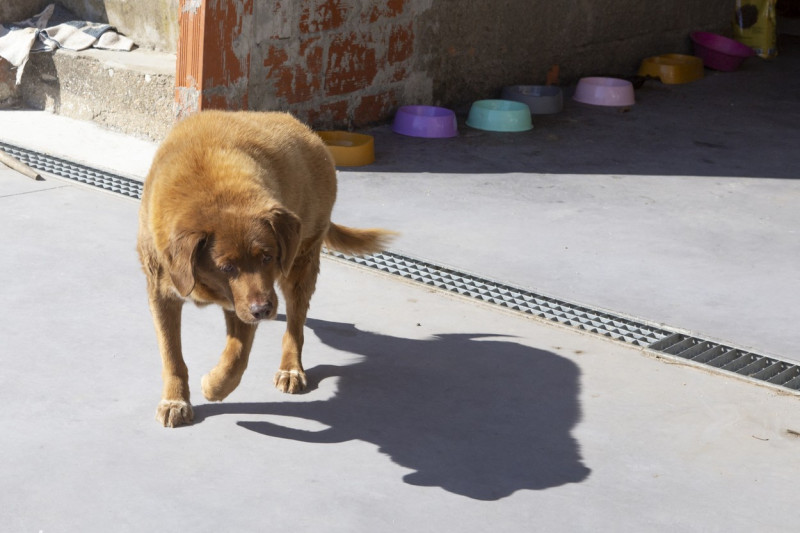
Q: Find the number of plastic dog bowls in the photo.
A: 7